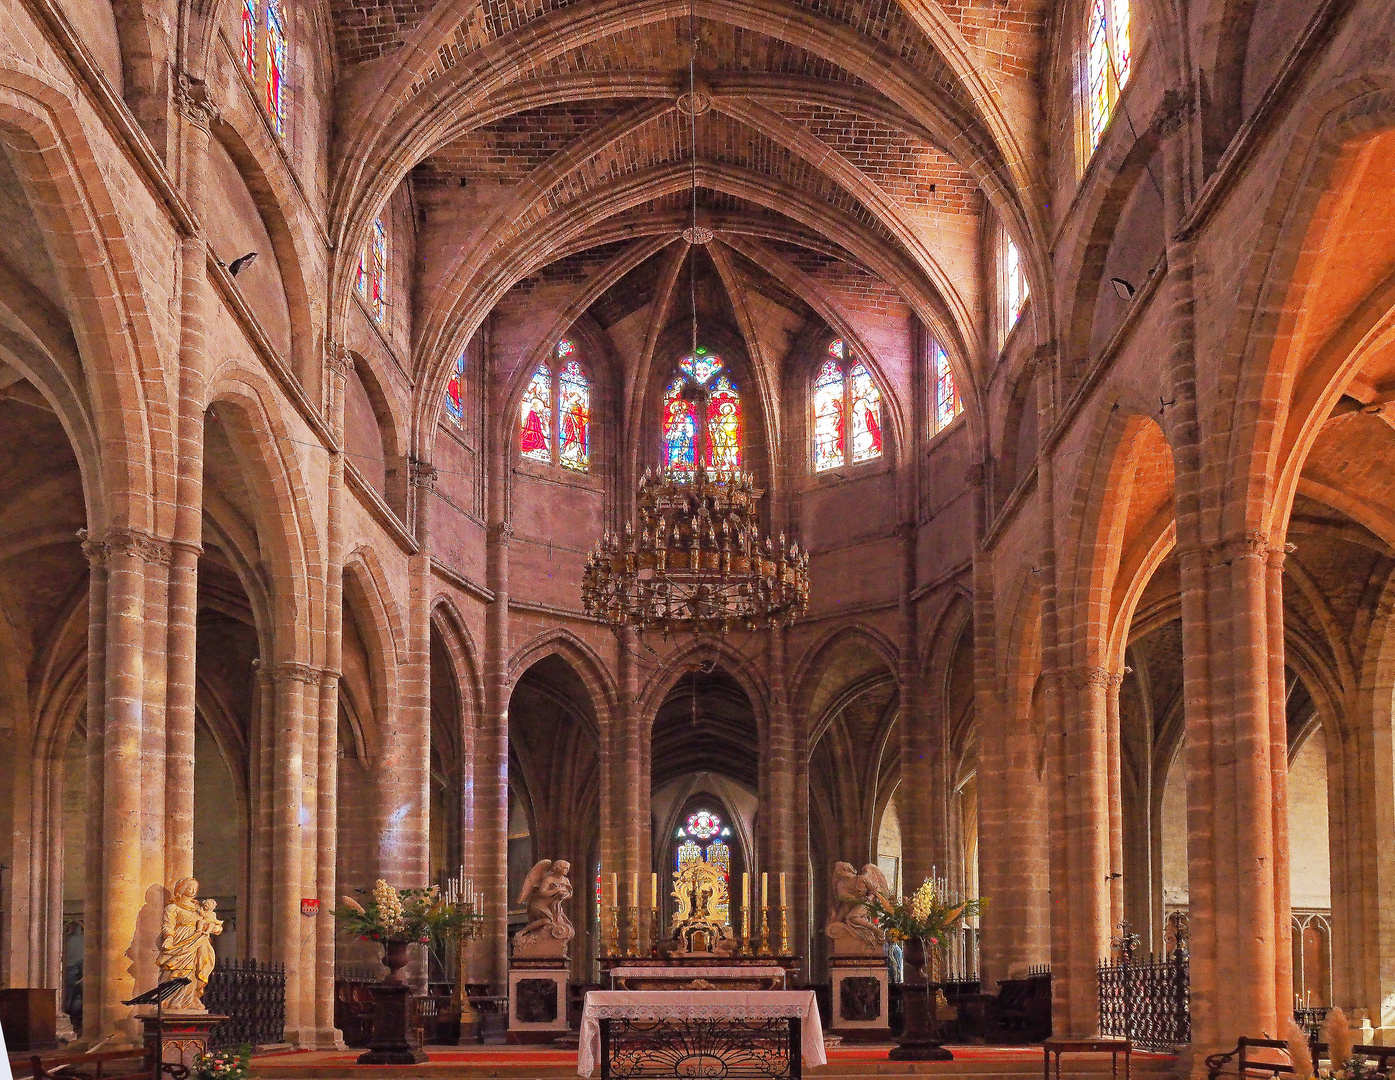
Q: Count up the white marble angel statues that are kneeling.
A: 2